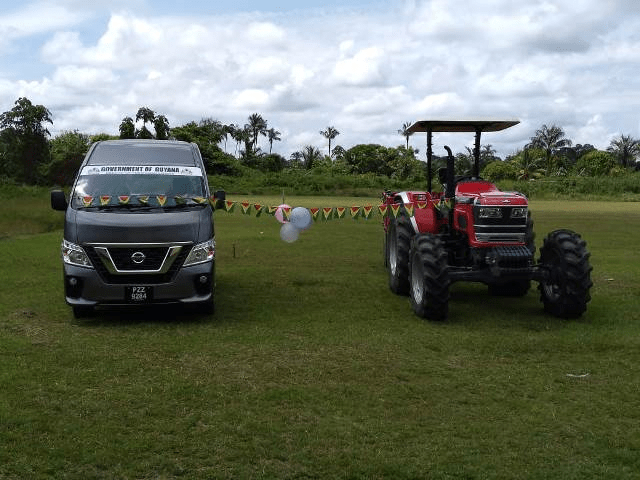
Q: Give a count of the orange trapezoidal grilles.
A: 0